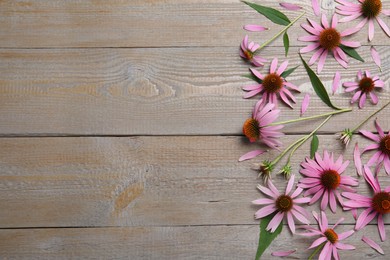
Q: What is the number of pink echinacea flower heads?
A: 11